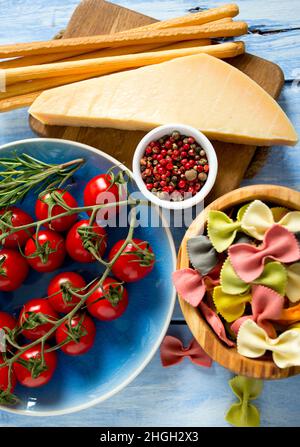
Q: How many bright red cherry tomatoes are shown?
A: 14